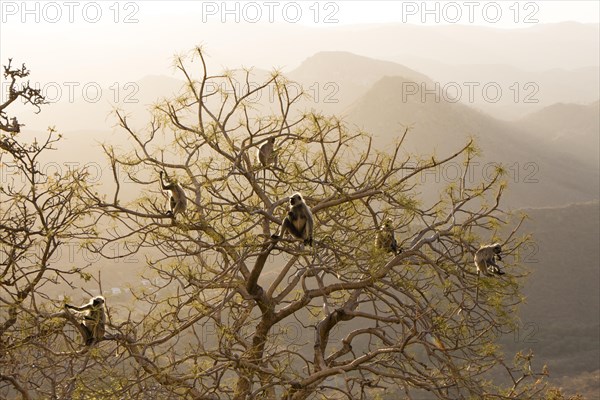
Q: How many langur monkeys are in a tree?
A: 6